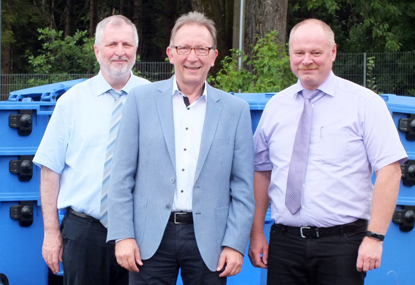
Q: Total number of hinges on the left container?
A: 3